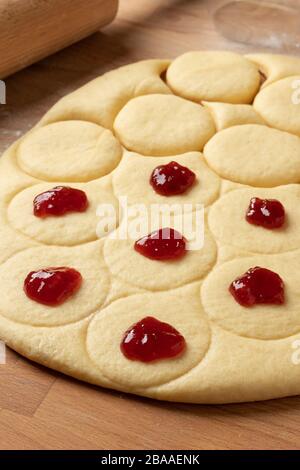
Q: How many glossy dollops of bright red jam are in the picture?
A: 7